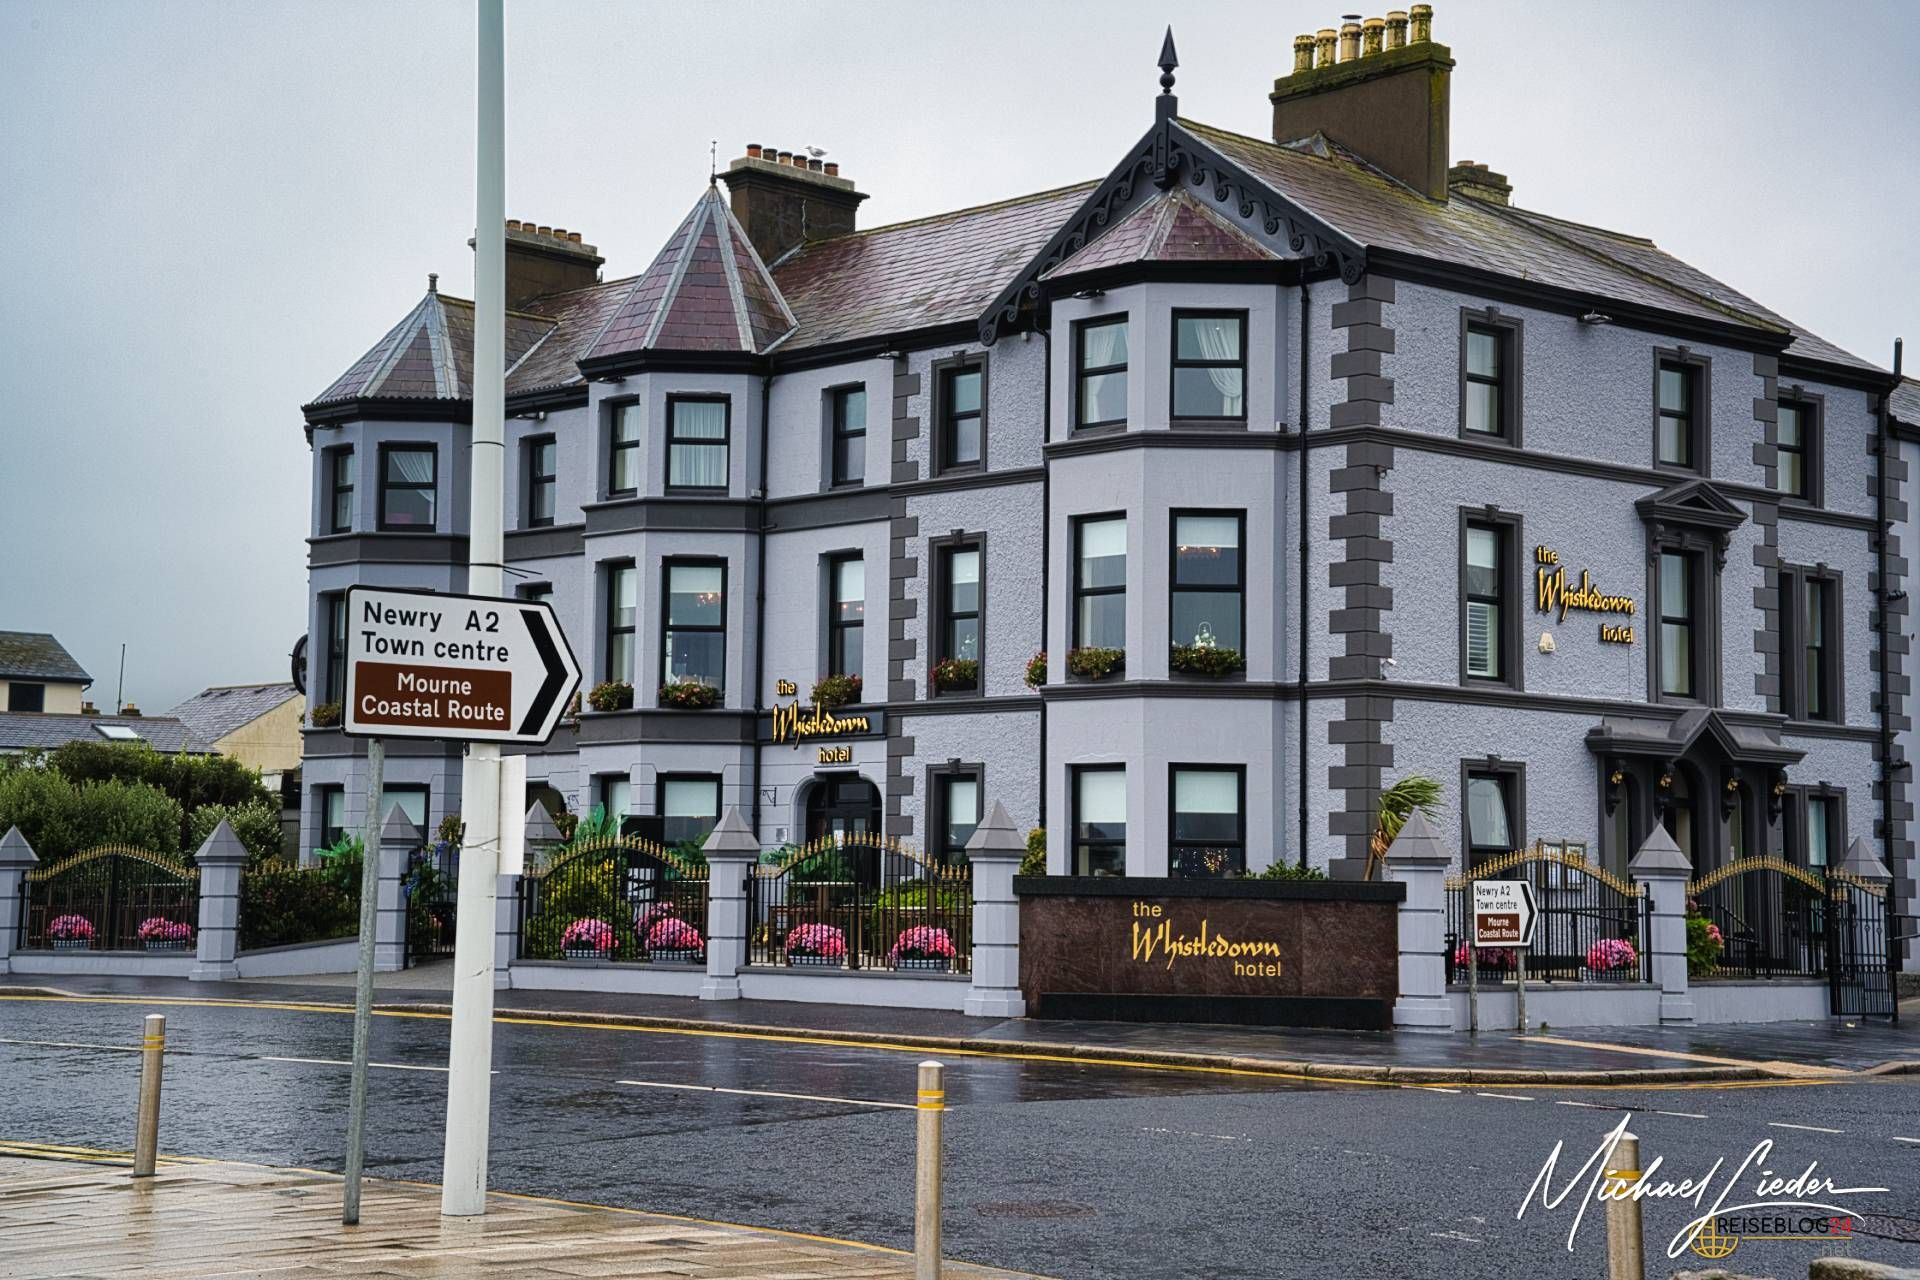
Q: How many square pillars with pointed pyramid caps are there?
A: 9